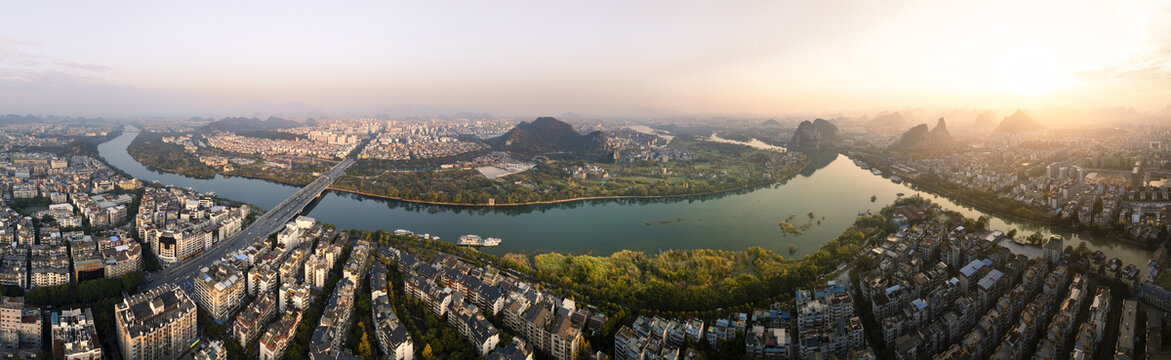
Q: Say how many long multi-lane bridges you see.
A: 1